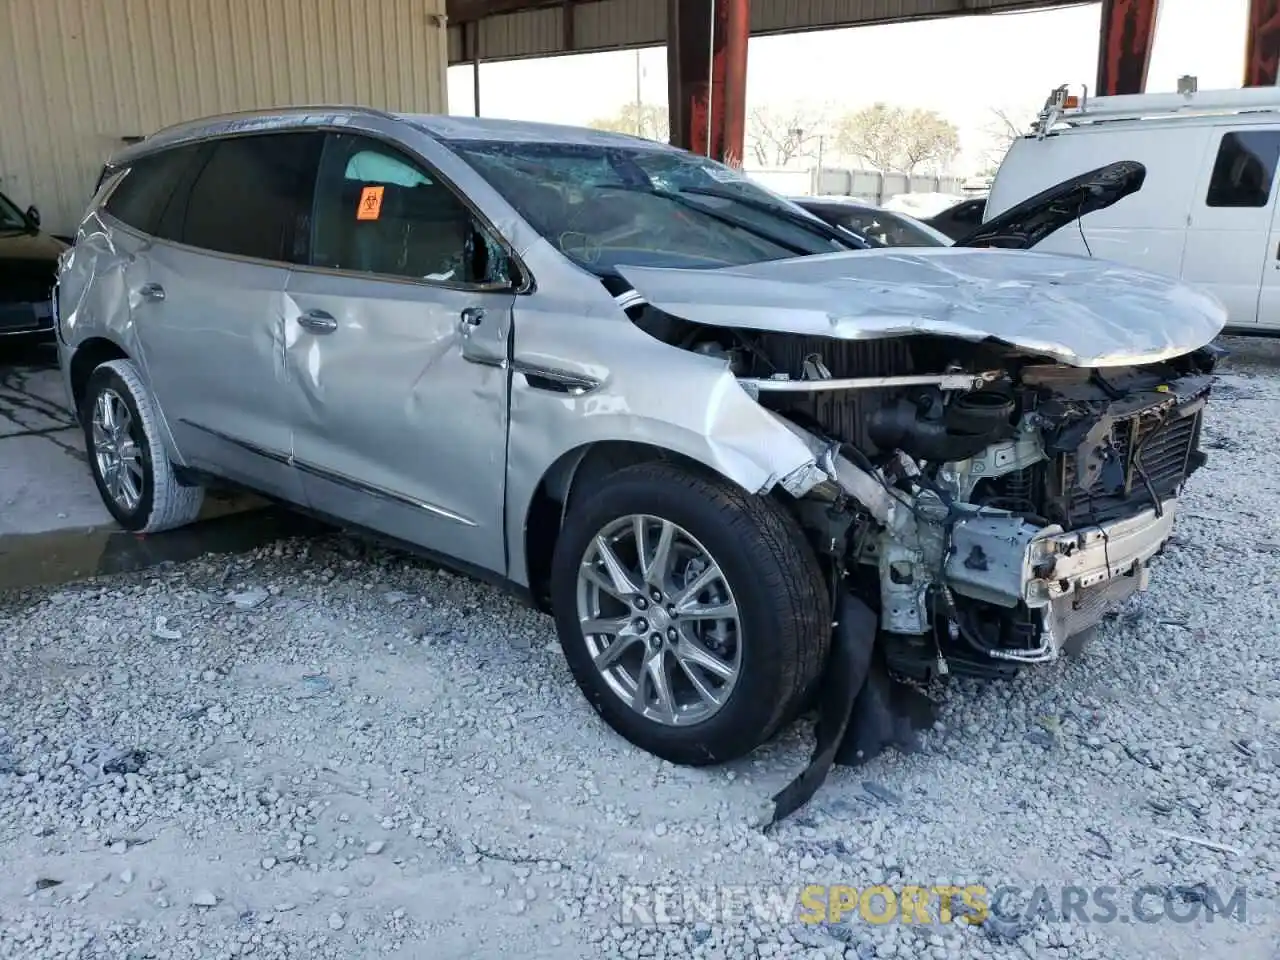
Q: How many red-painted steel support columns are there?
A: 3